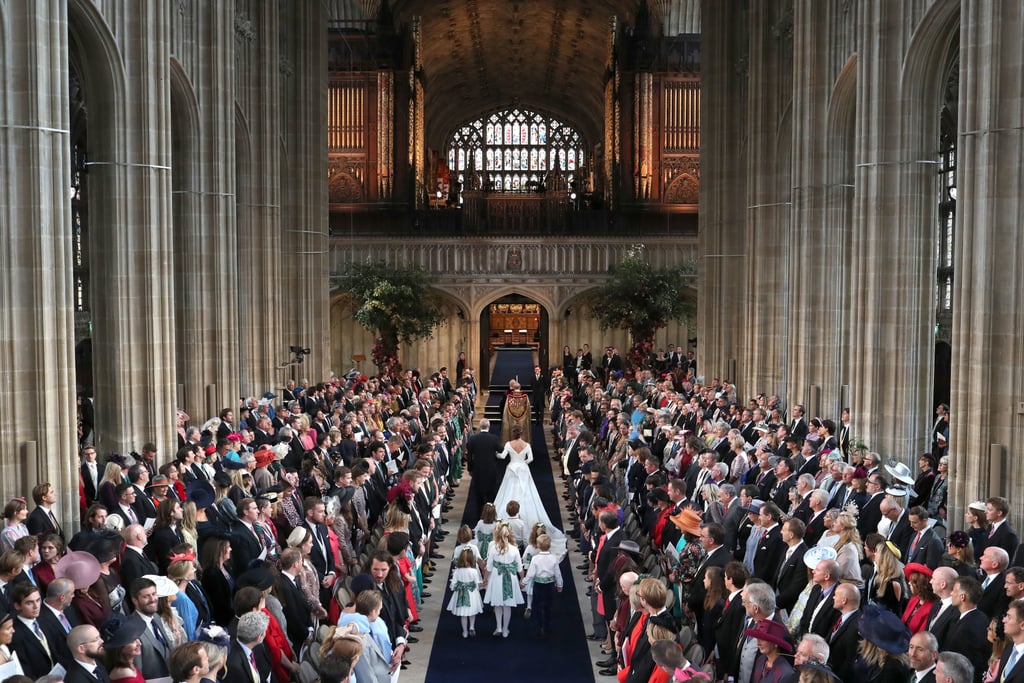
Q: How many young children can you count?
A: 7